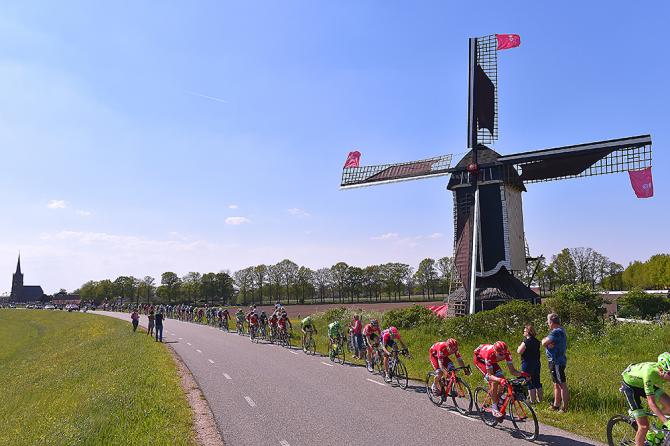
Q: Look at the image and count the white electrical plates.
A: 0